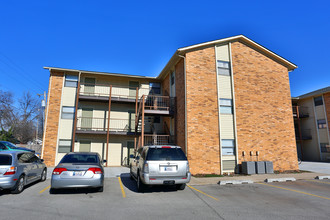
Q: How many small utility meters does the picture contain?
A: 3